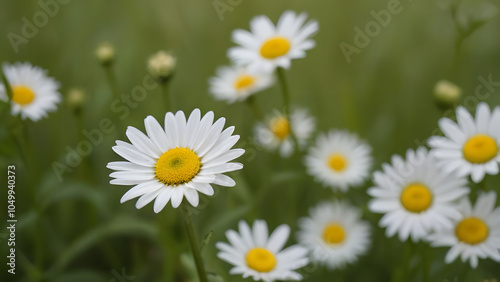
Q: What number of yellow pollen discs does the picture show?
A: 11